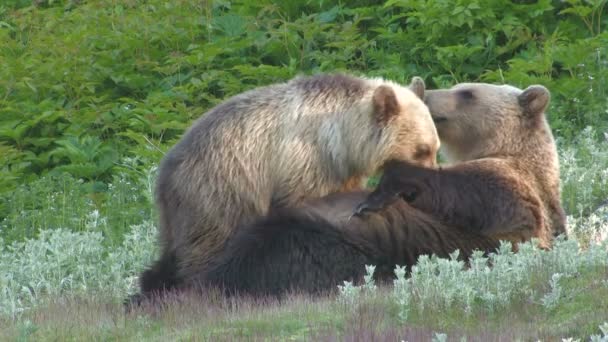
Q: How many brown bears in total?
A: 2